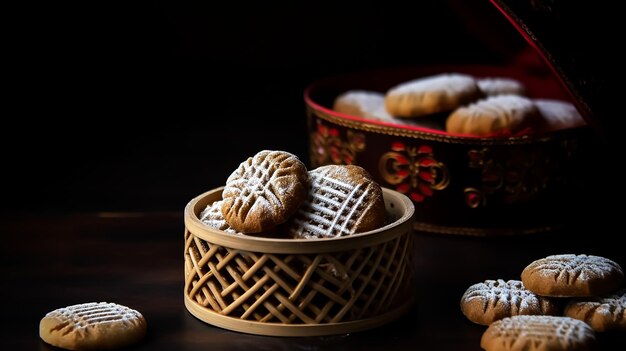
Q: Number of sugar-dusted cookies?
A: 13